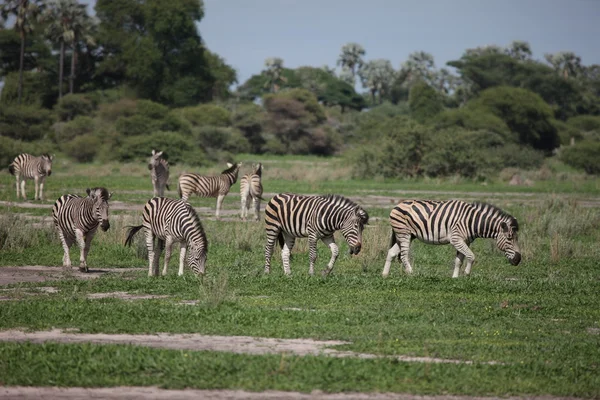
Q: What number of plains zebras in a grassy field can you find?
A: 8